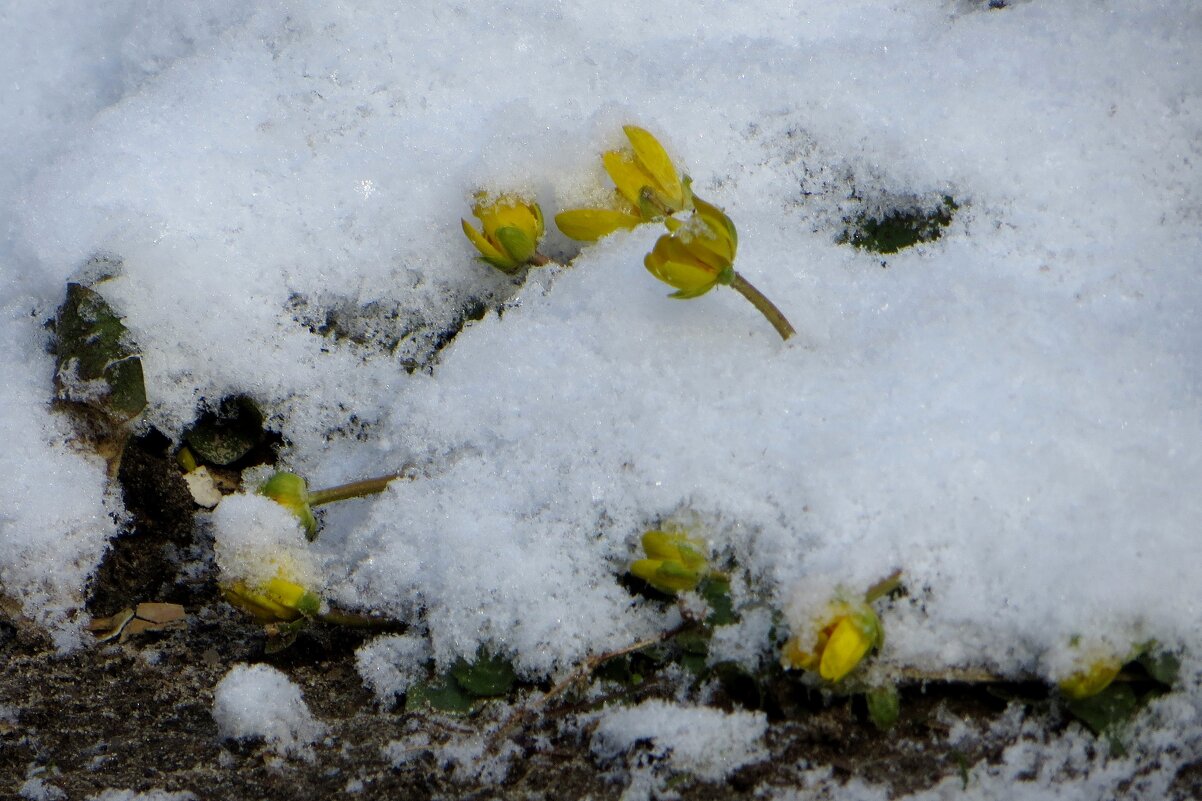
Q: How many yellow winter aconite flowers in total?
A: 8